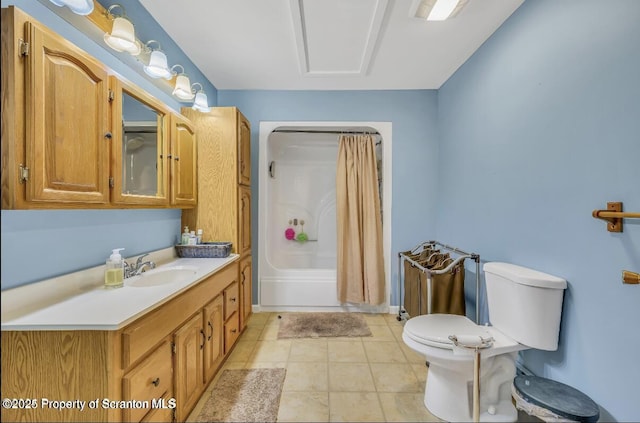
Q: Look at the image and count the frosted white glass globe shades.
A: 5